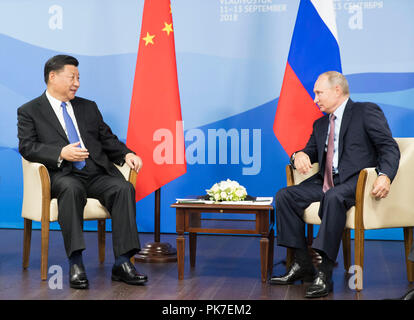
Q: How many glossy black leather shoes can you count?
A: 4